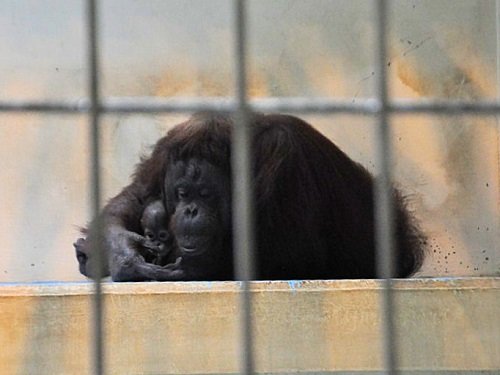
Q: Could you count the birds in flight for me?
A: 0